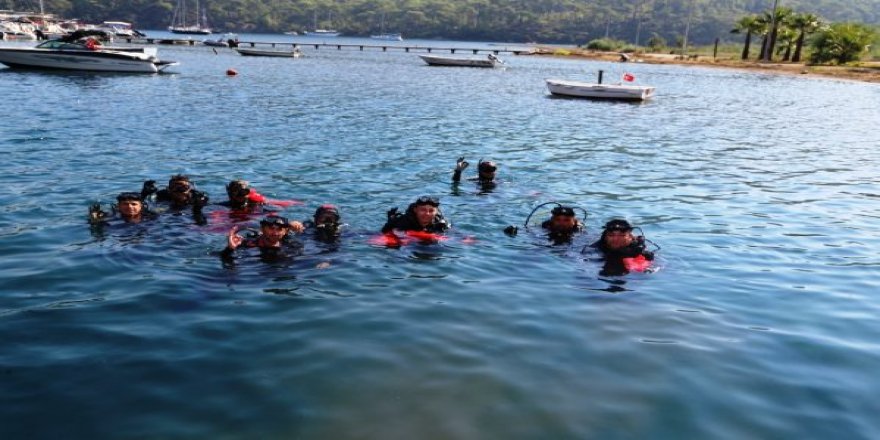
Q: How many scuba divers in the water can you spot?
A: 9